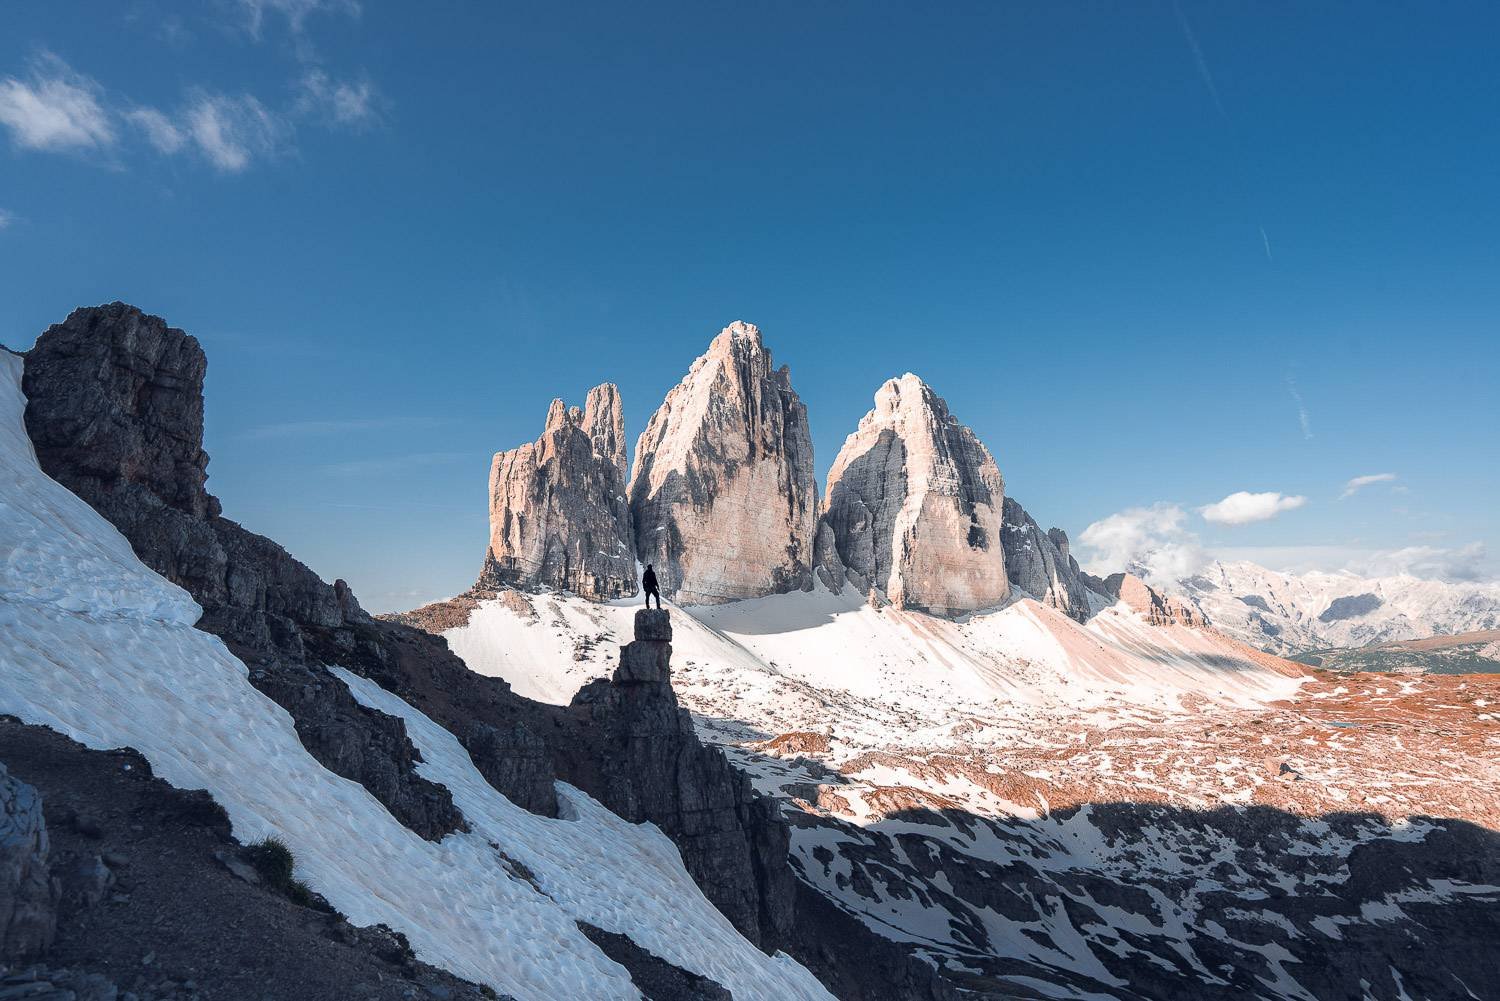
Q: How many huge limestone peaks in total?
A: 3